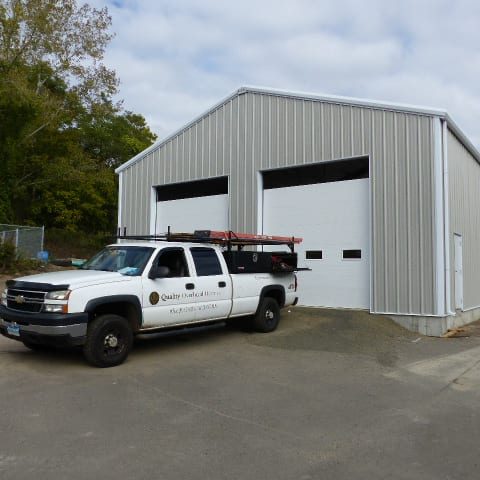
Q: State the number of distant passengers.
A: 0